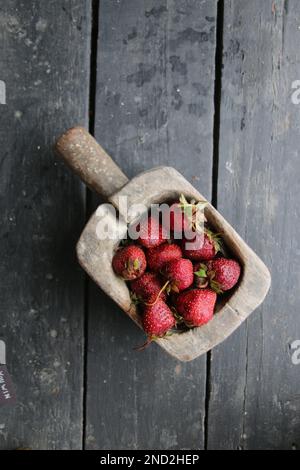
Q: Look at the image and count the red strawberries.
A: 10